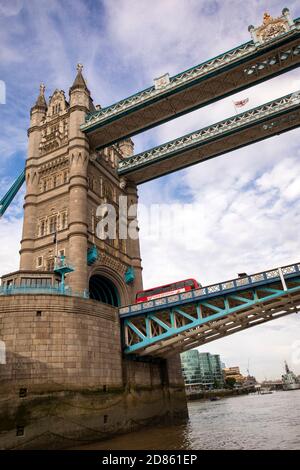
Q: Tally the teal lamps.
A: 2